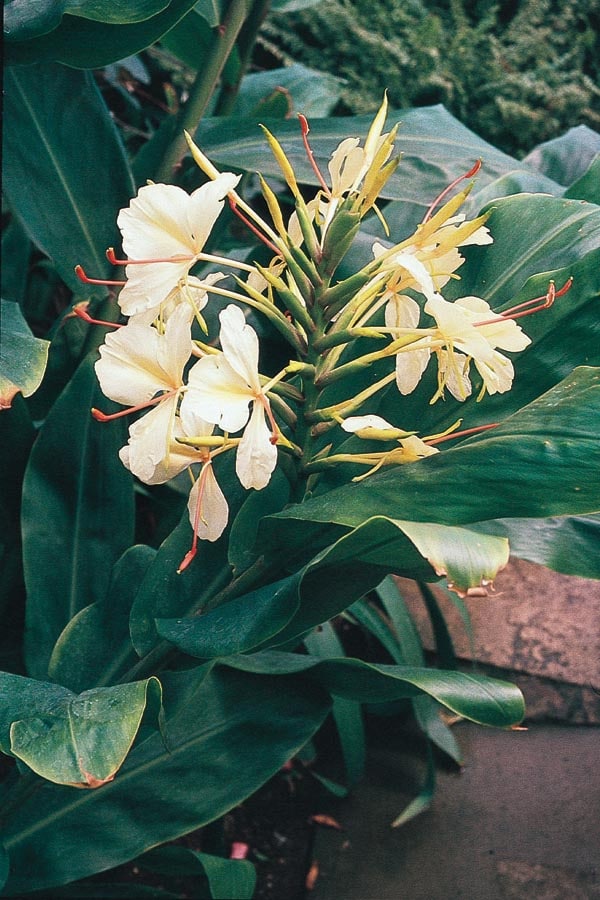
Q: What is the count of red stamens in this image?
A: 12